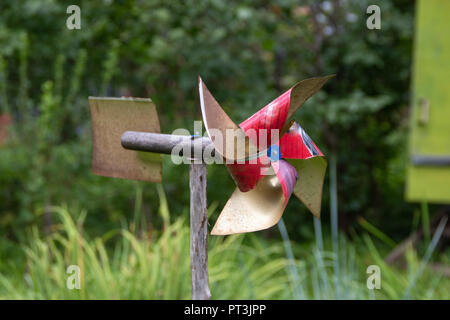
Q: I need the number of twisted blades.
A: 4